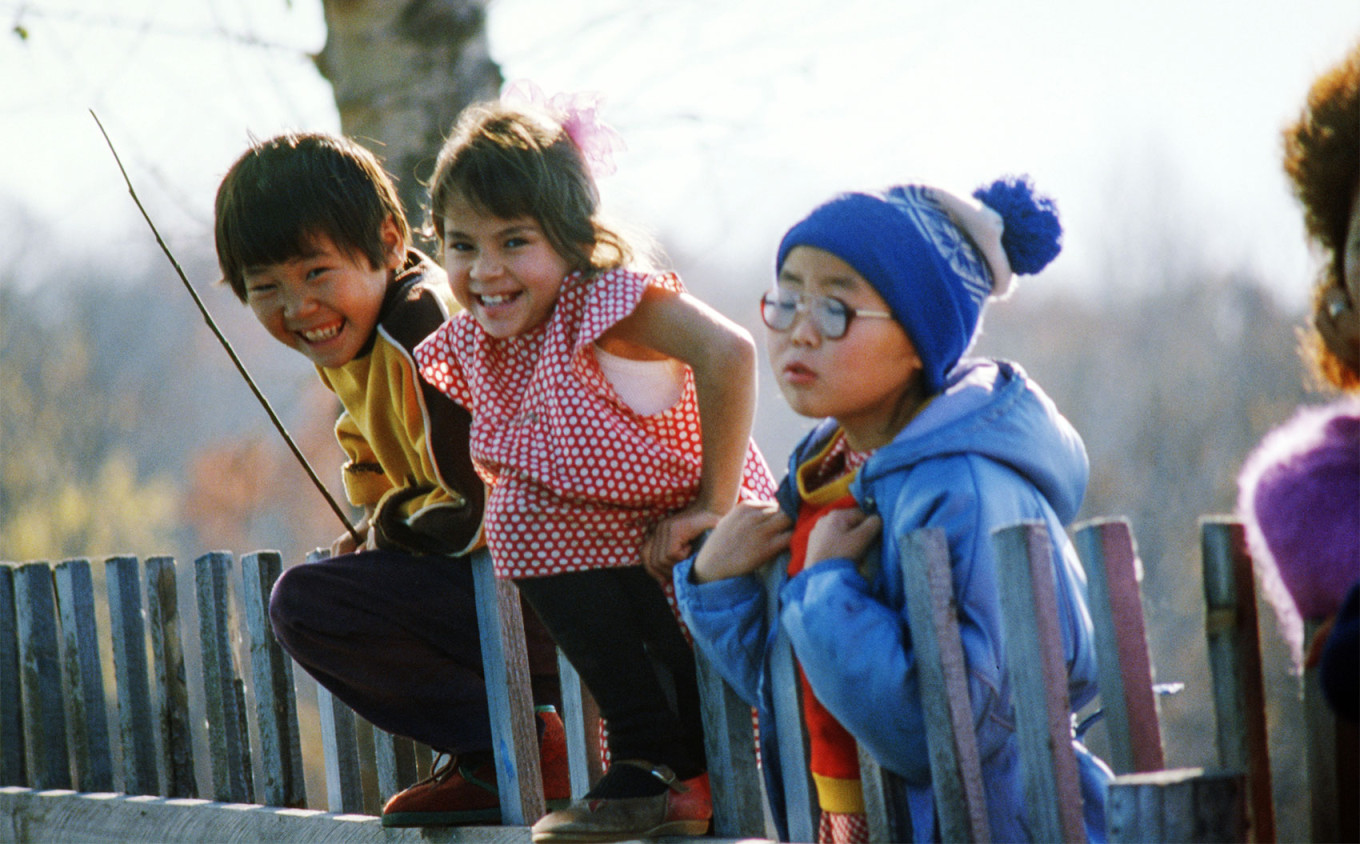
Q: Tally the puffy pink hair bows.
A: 1